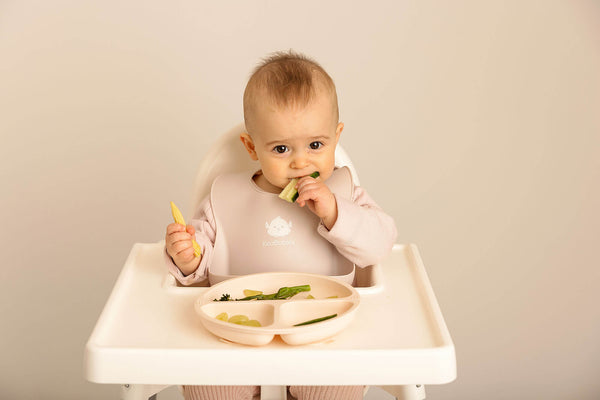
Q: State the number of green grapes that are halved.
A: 3